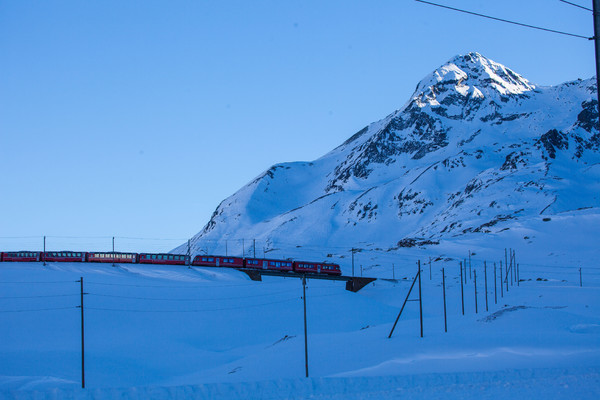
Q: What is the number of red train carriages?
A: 7